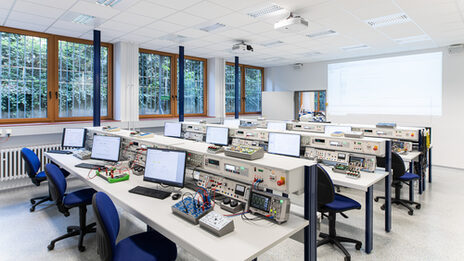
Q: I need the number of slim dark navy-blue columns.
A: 3